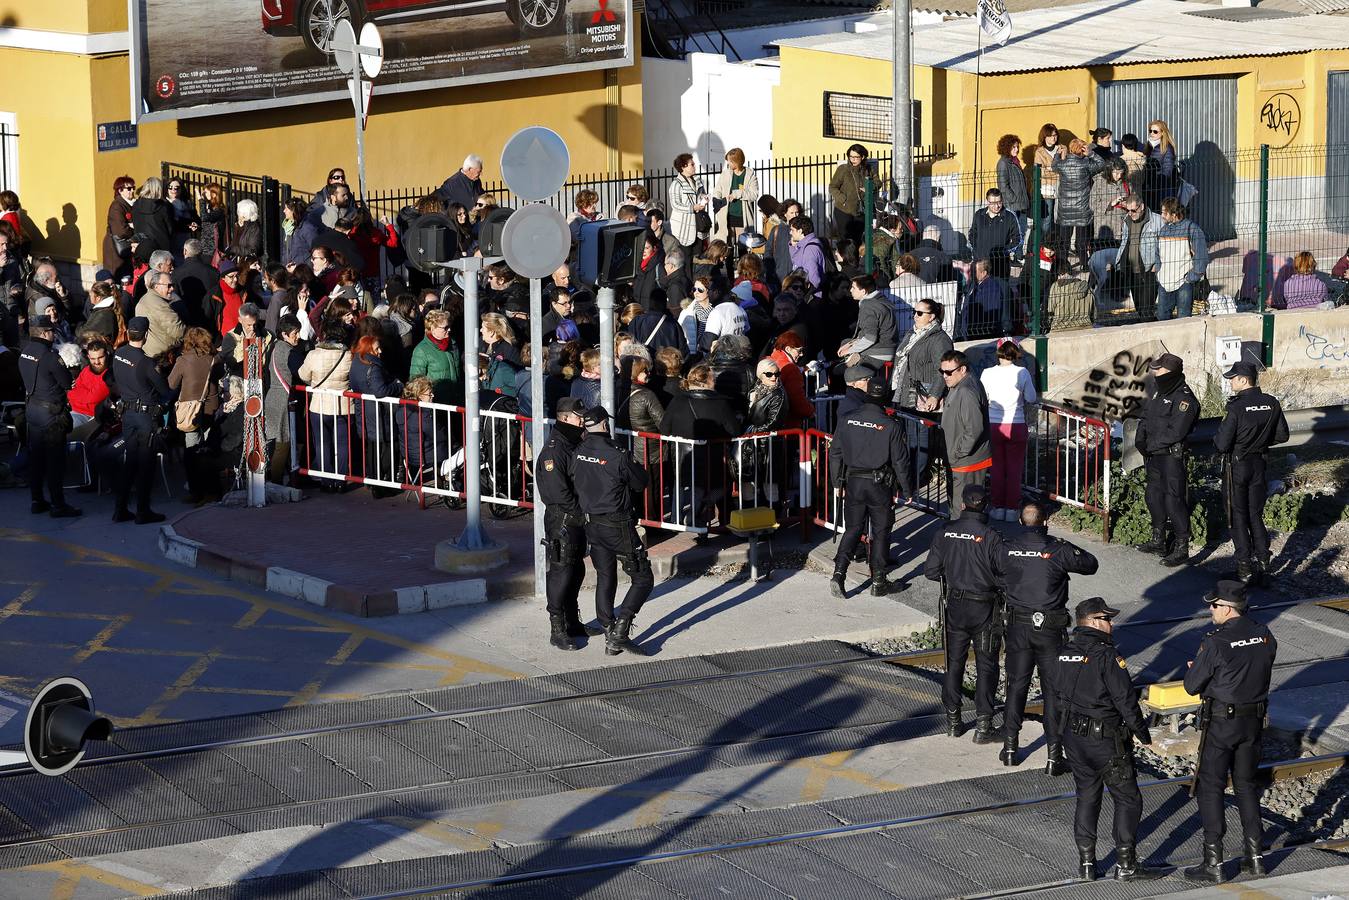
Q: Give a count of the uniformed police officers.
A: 11